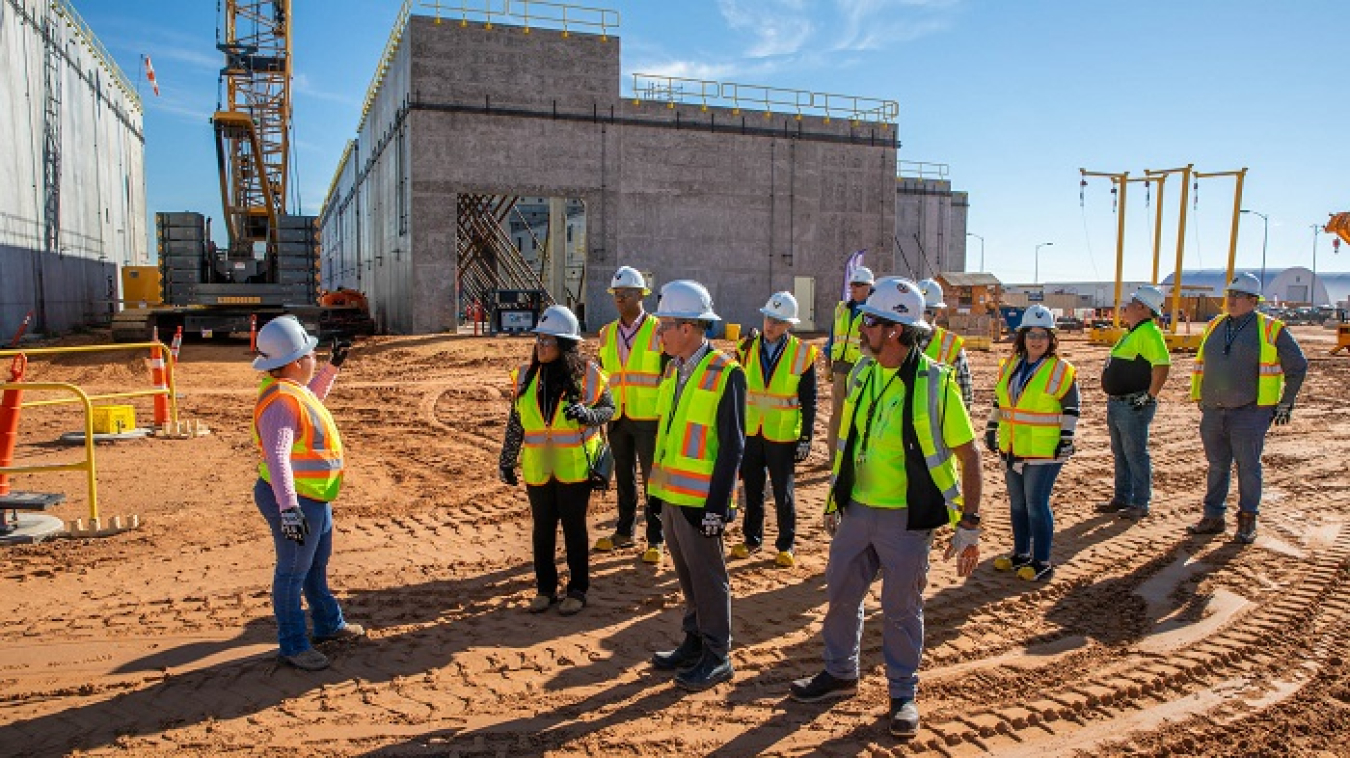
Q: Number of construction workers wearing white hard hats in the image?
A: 11